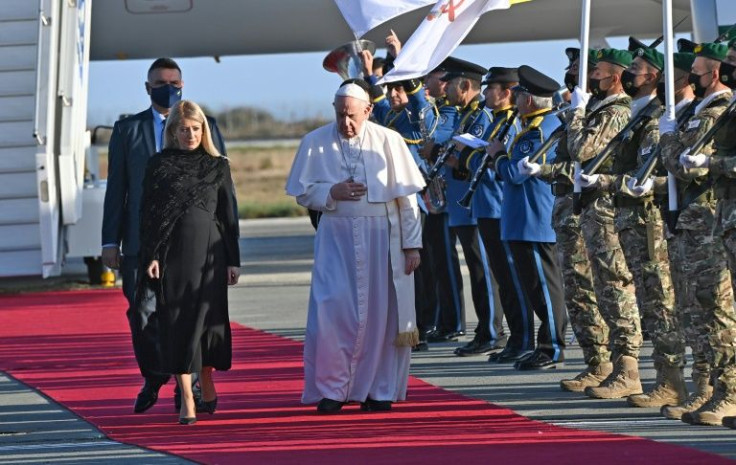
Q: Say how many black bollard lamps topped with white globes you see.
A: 0